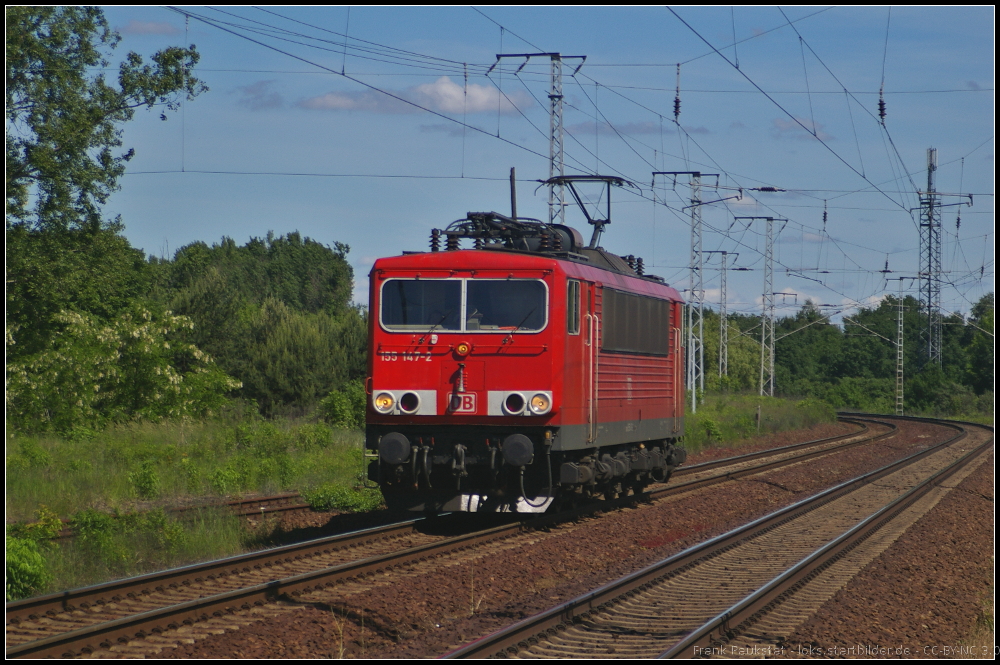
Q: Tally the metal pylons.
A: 6